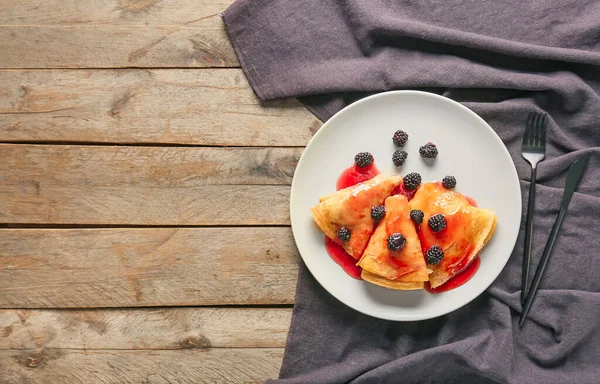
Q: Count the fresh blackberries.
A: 12